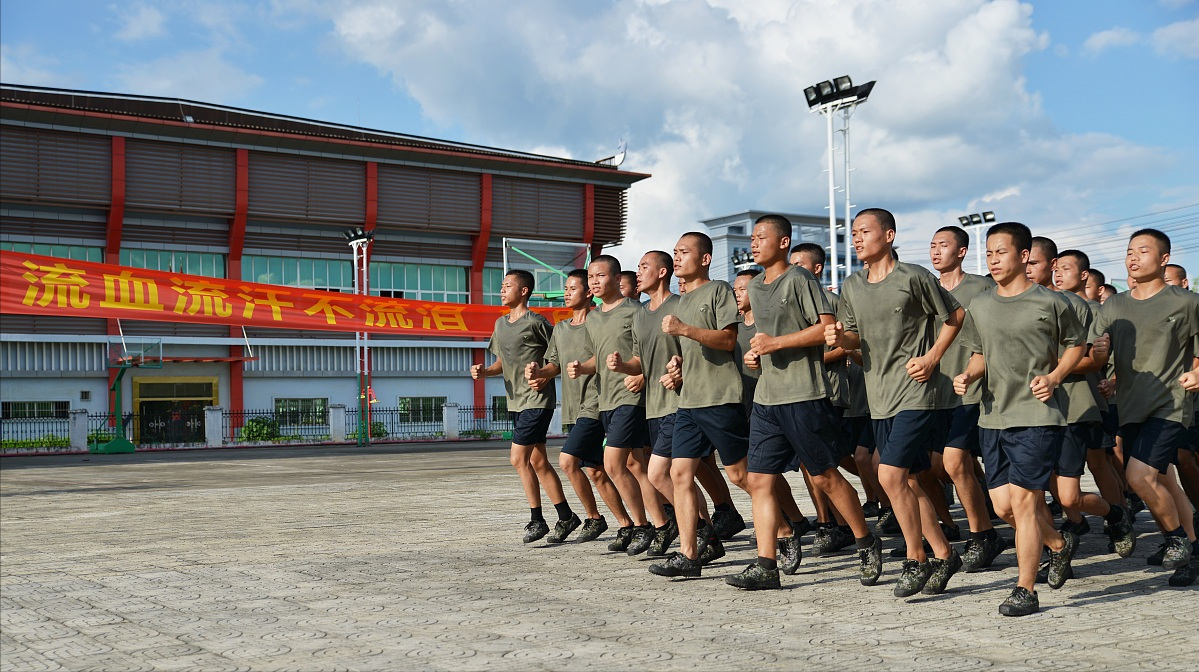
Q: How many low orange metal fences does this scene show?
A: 0